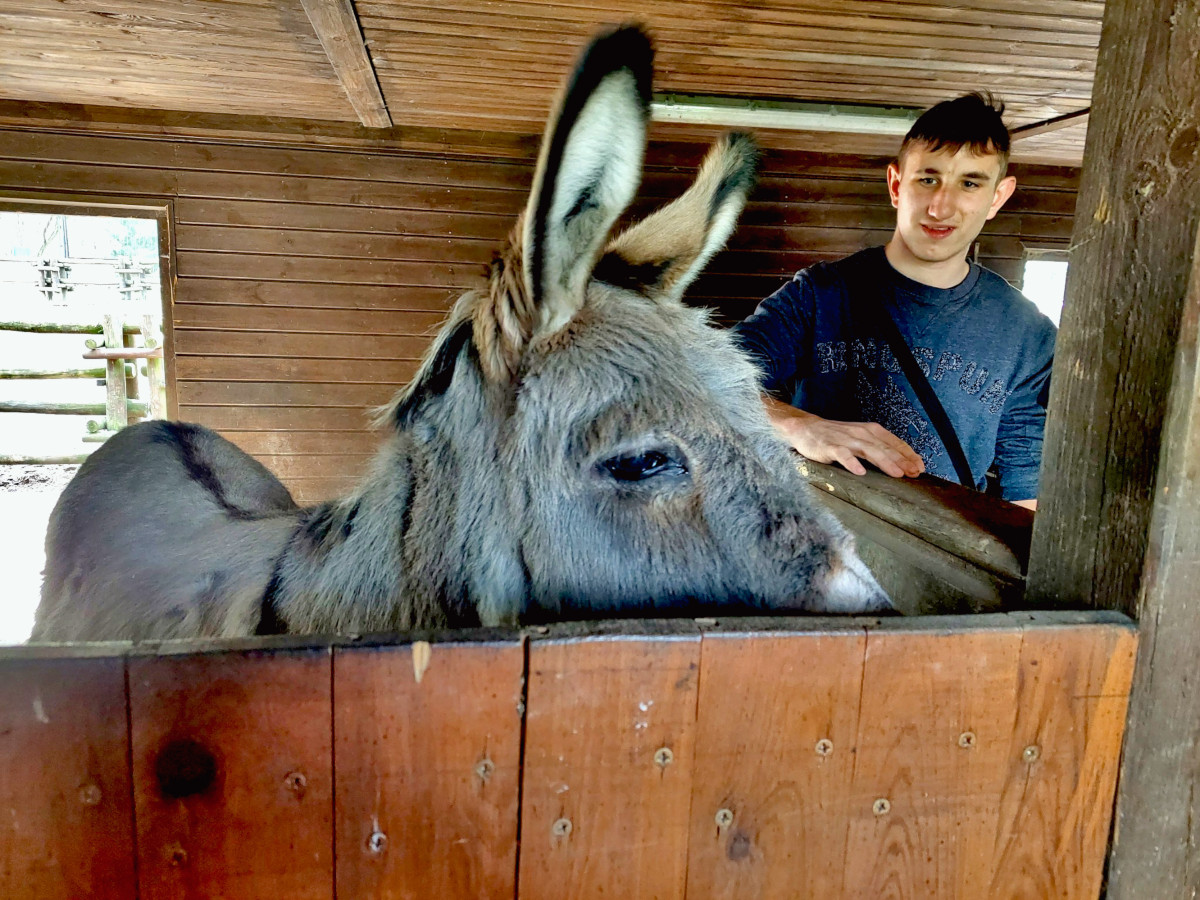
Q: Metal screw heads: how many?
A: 12